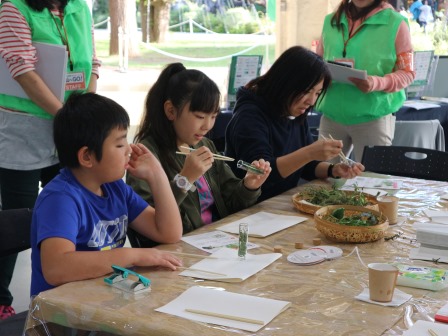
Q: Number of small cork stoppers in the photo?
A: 3